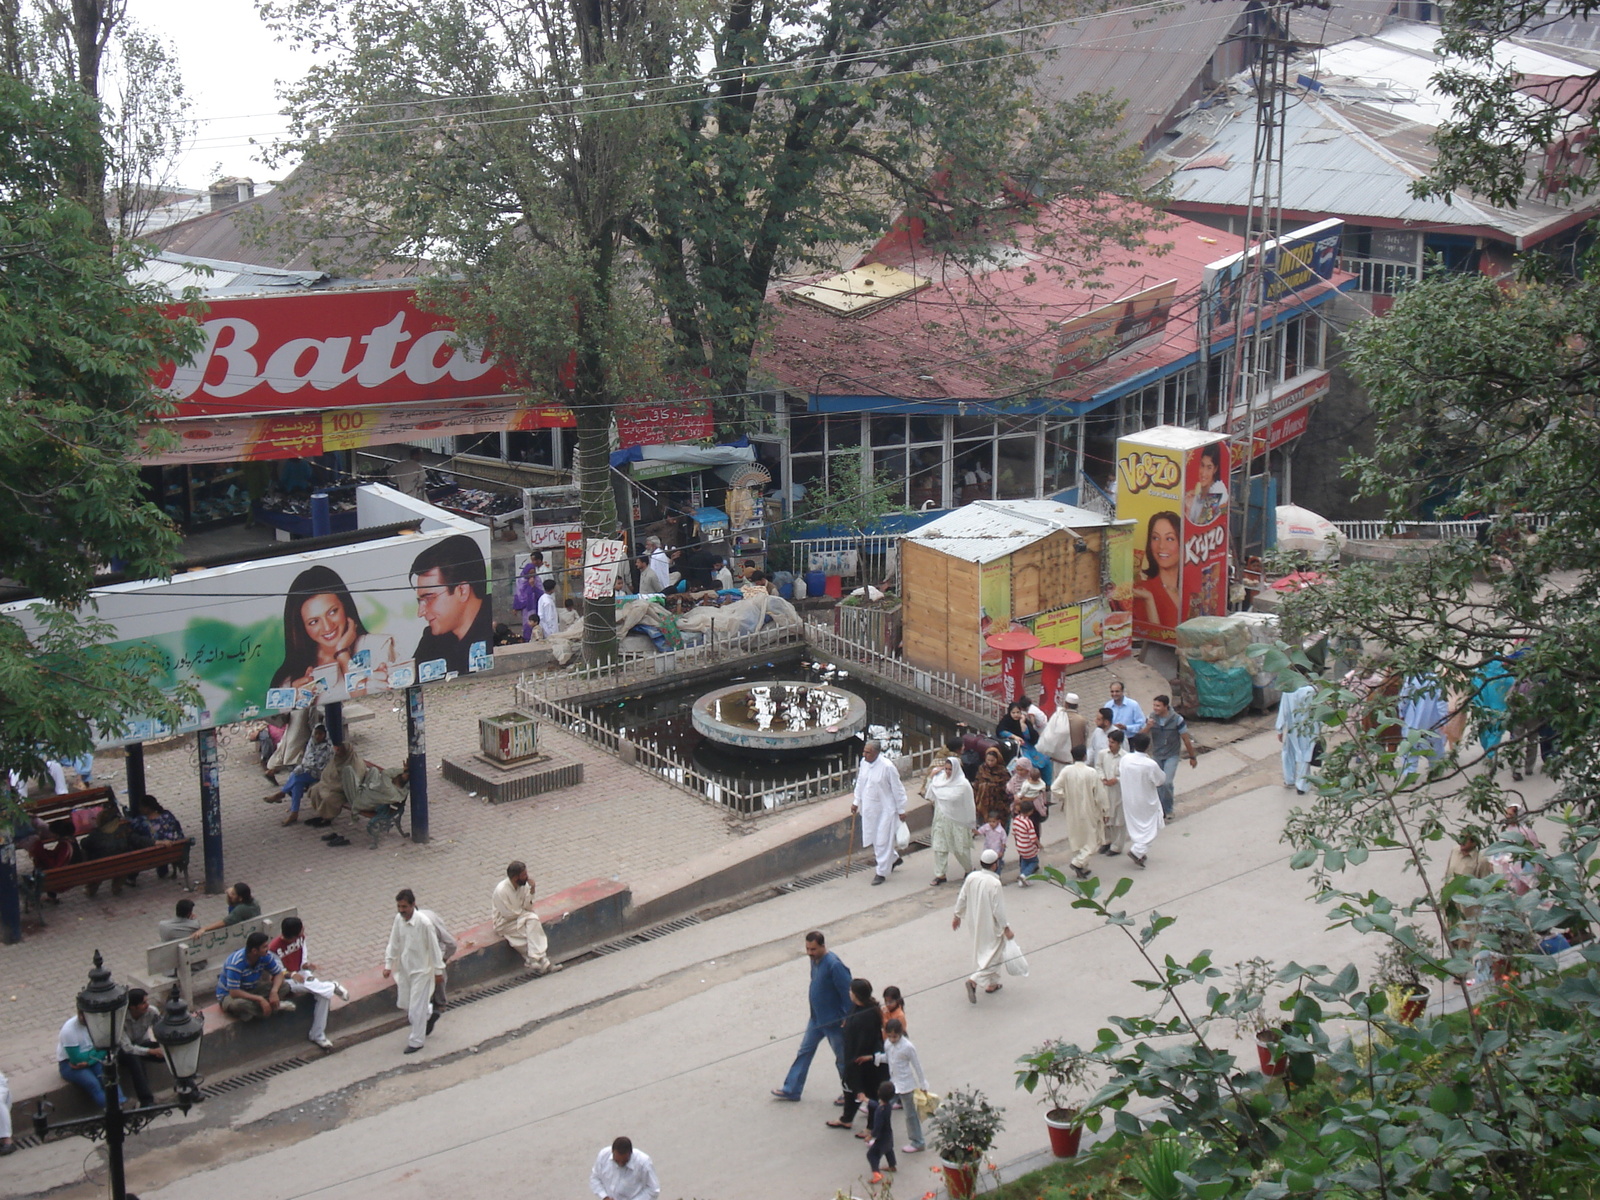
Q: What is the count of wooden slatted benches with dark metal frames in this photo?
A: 3